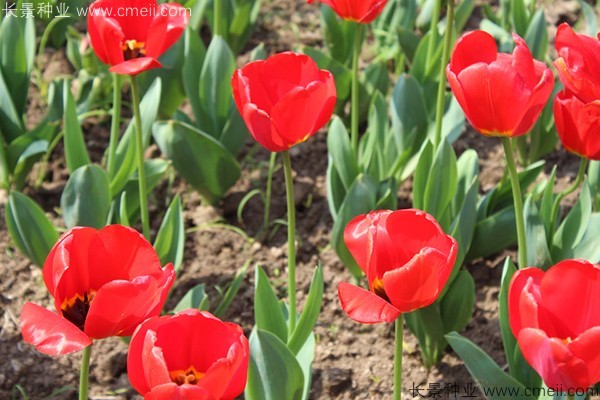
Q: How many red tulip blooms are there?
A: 10